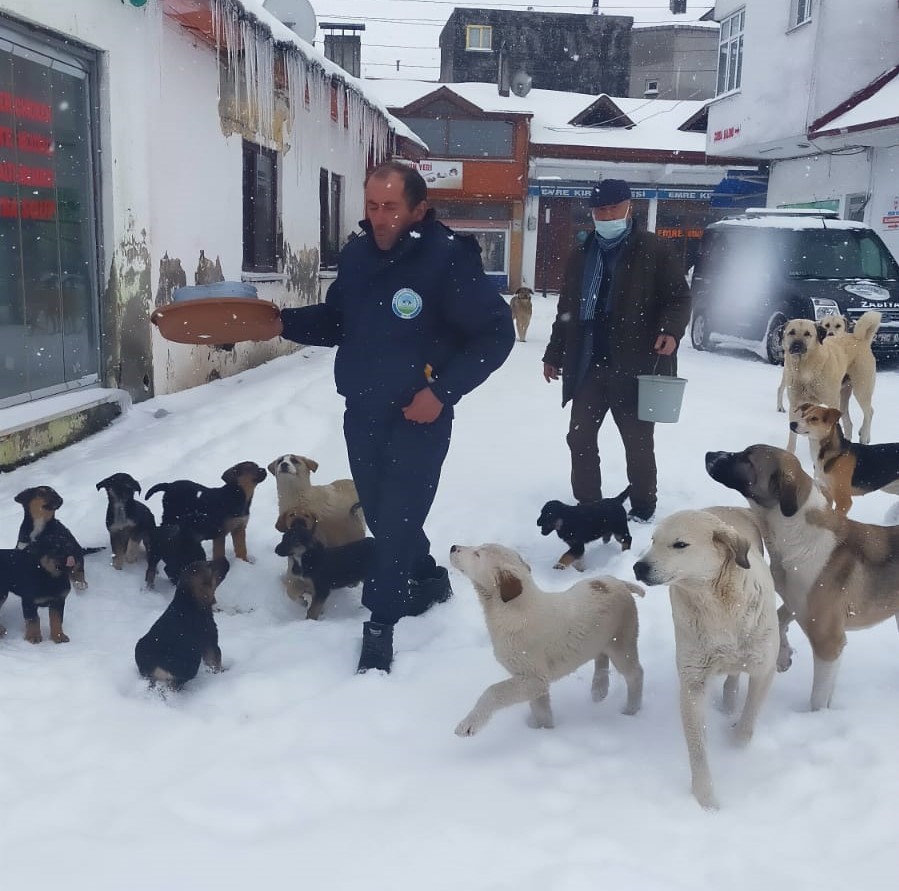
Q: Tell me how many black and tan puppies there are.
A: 8